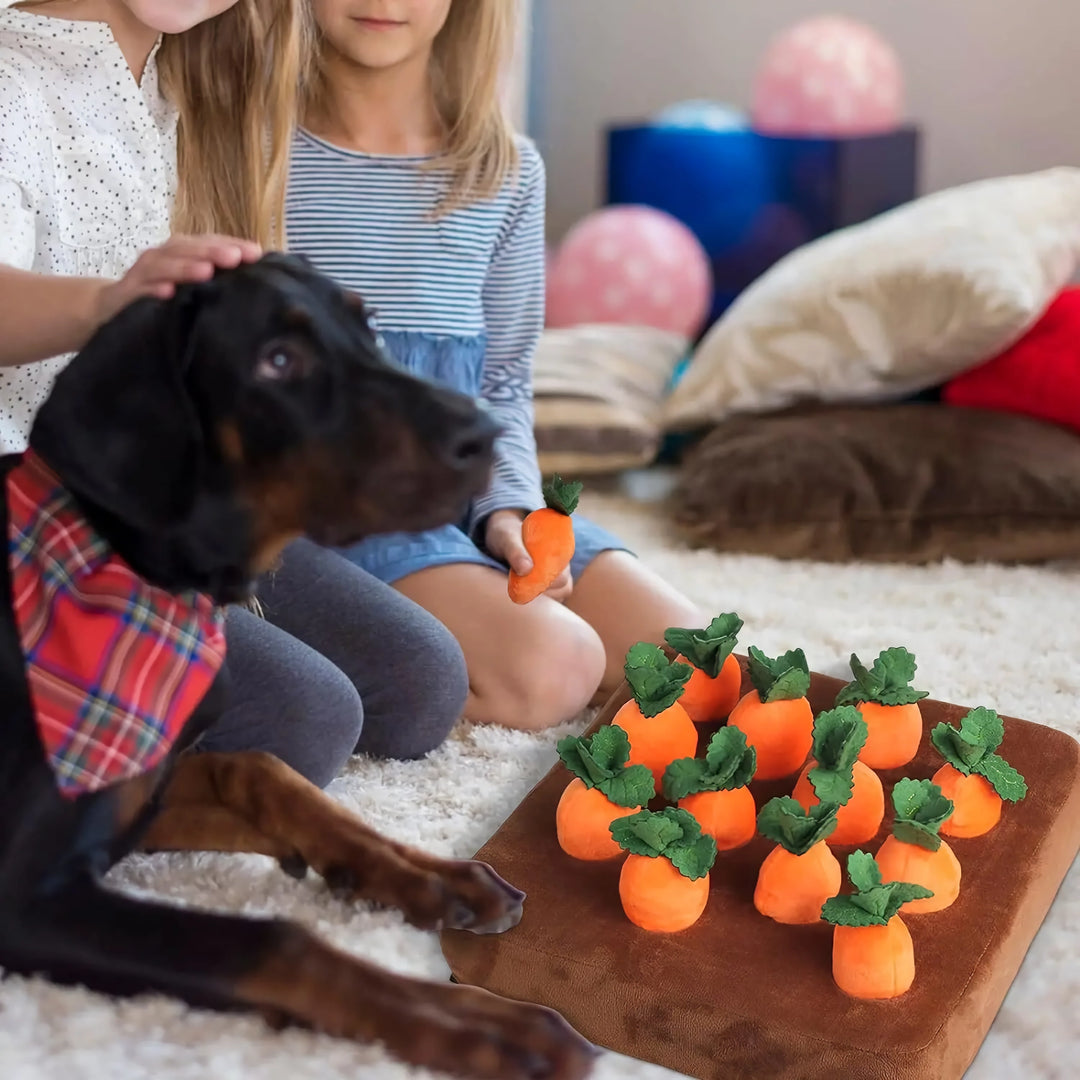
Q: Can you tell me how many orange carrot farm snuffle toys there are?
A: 13